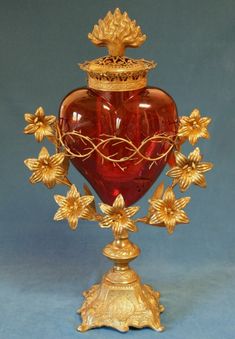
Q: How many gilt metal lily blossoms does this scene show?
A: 7